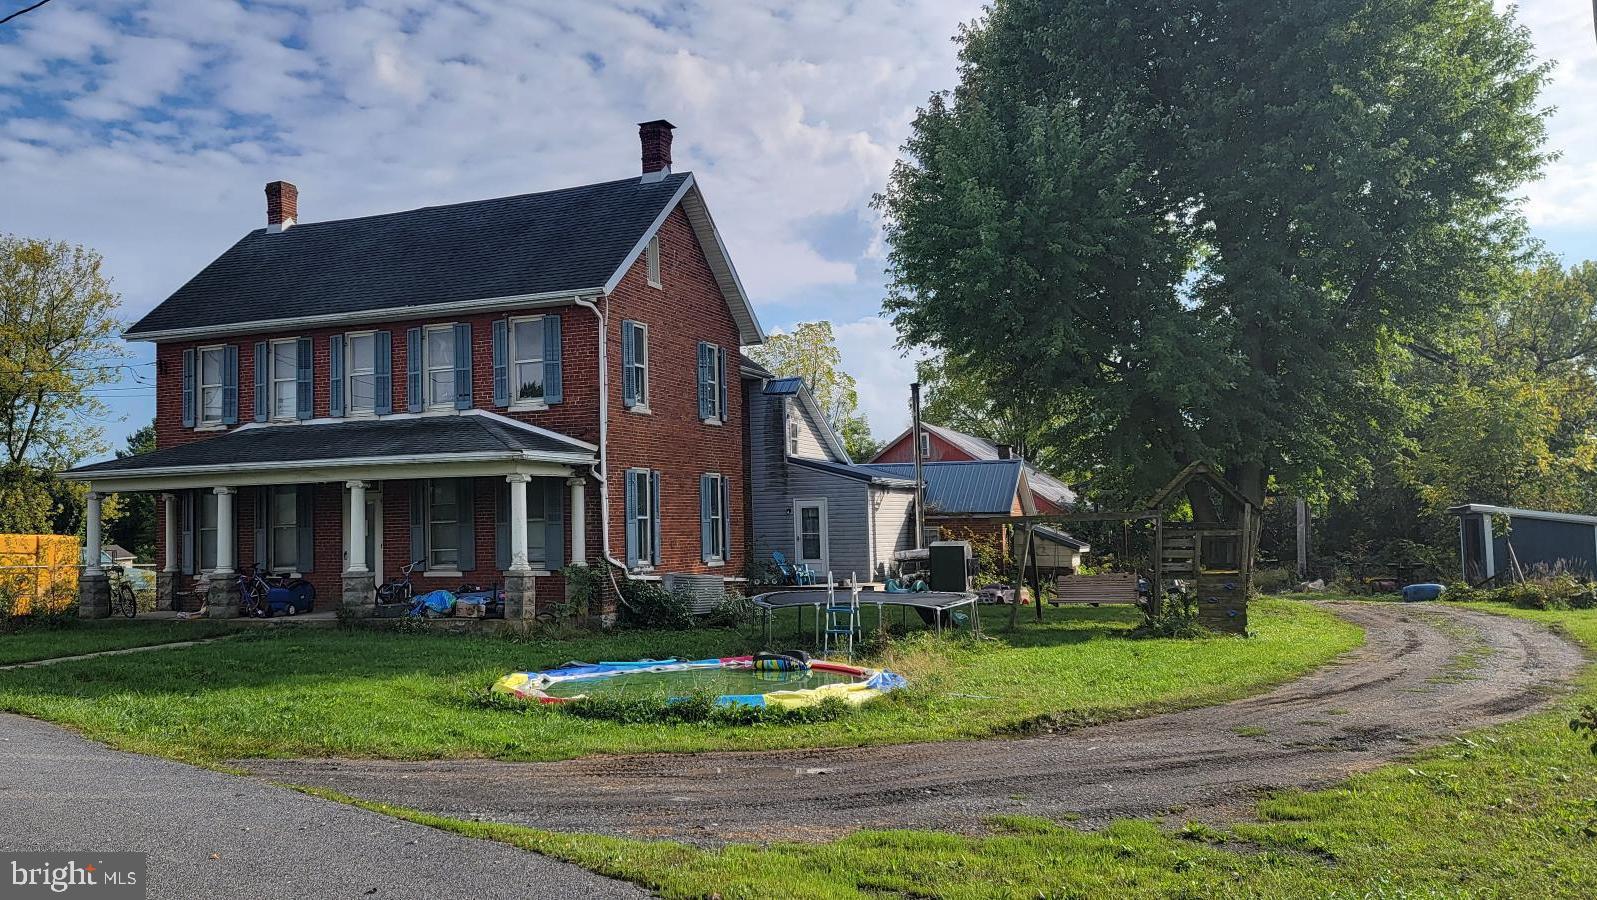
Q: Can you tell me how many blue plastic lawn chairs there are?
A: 2